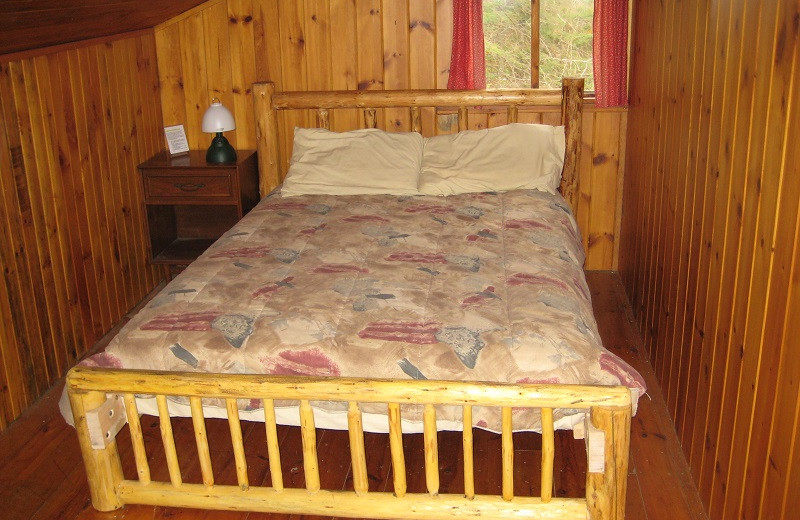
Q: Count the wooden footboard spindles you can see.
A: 12